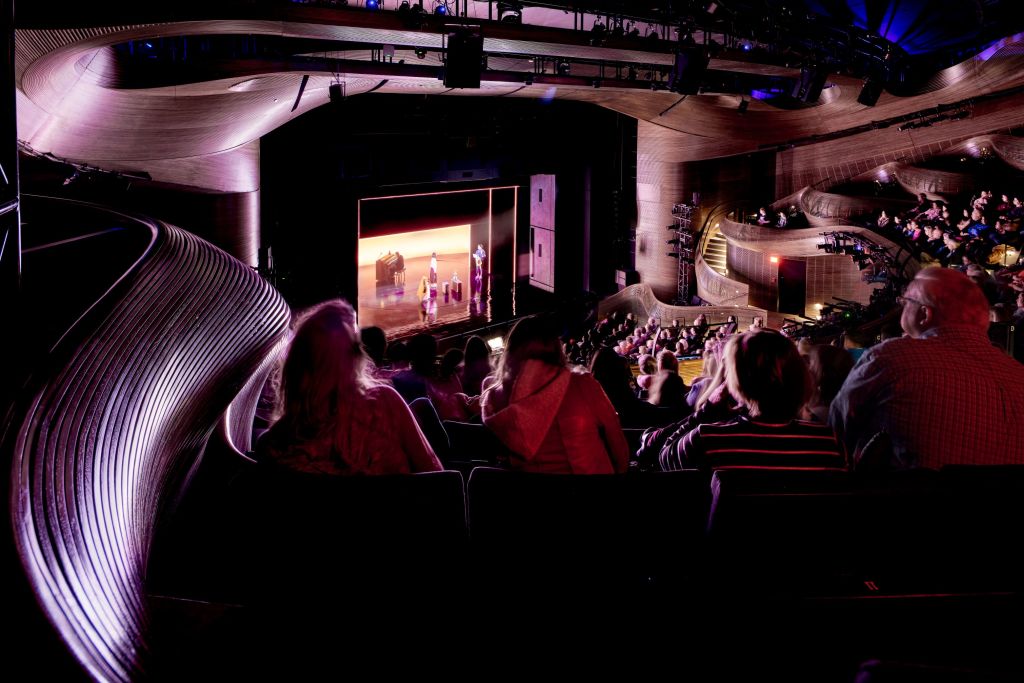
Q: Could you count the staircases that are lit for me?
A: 1